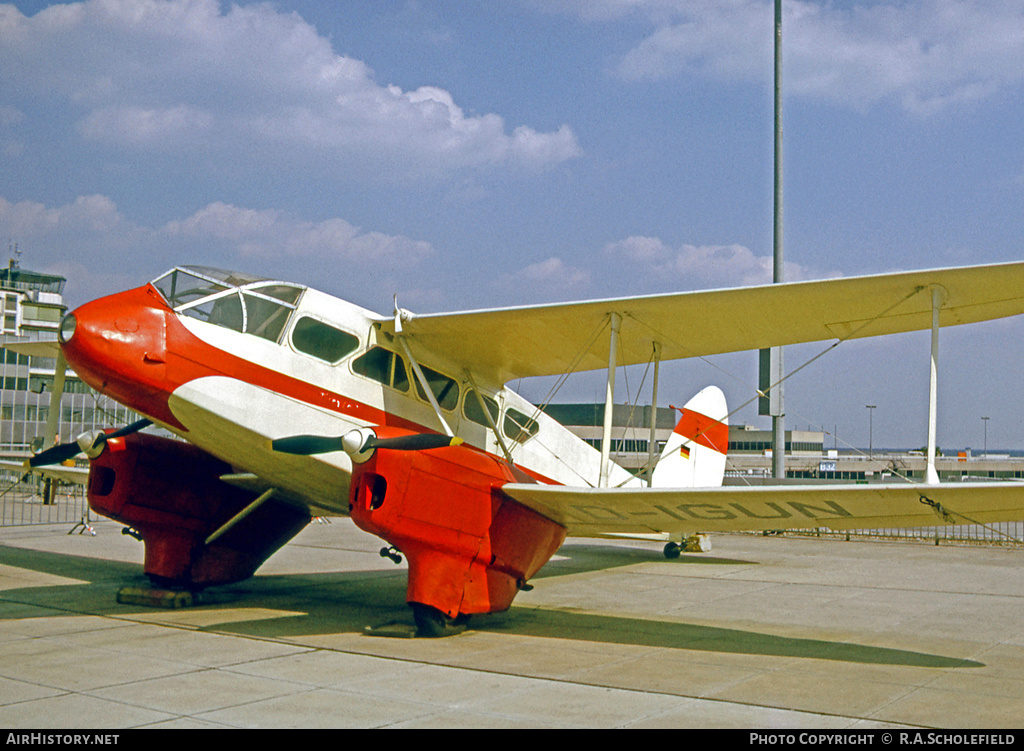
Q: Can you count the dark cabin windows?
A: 5